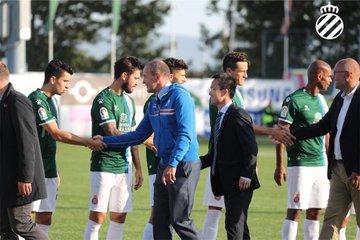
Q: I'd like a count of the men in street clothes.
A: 4